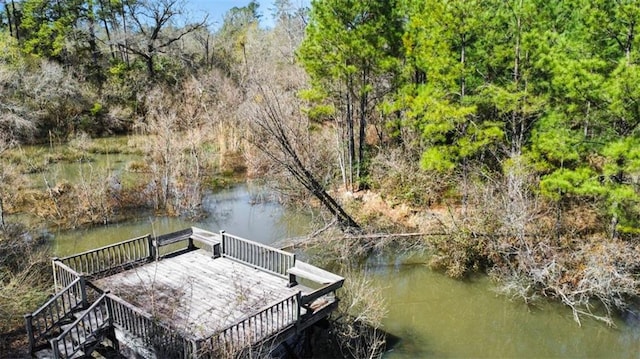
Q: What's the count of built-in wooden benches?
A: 2